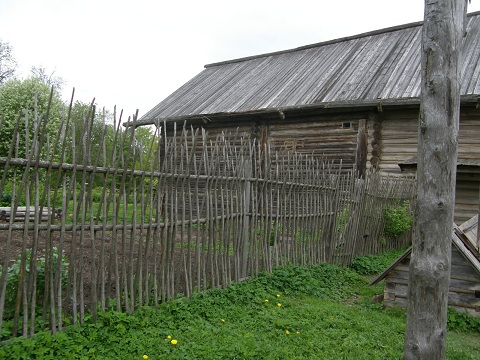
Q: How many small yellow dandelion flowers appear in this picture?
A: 9